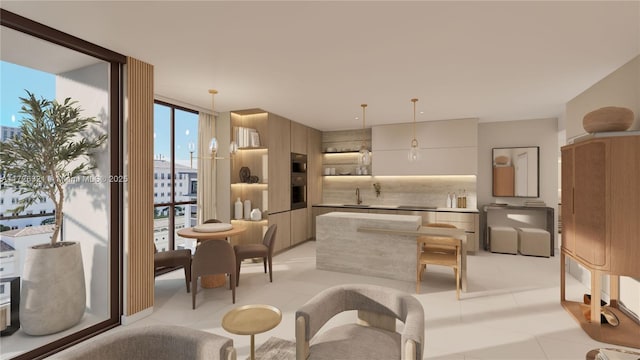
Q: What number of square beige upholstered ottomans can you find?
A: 2